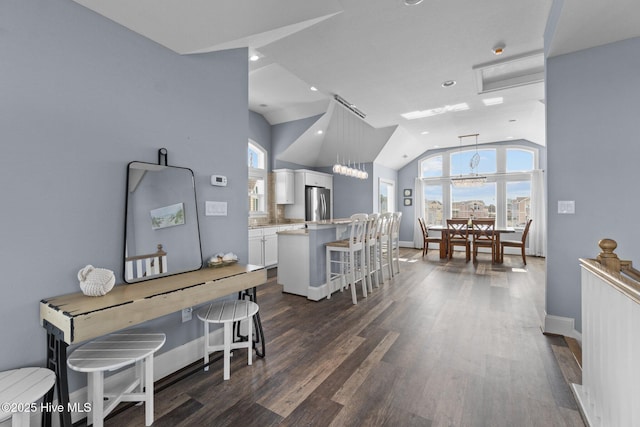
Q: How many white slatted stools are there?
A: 3